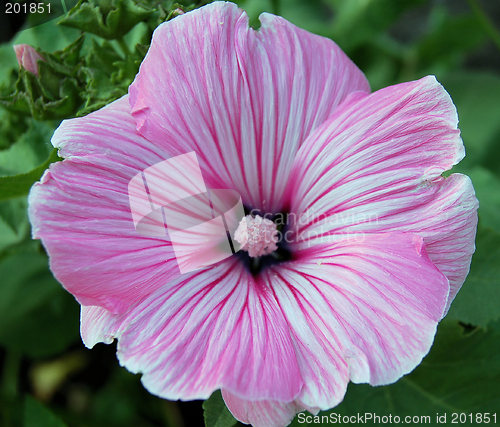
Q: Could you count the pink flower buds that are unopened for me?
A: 1